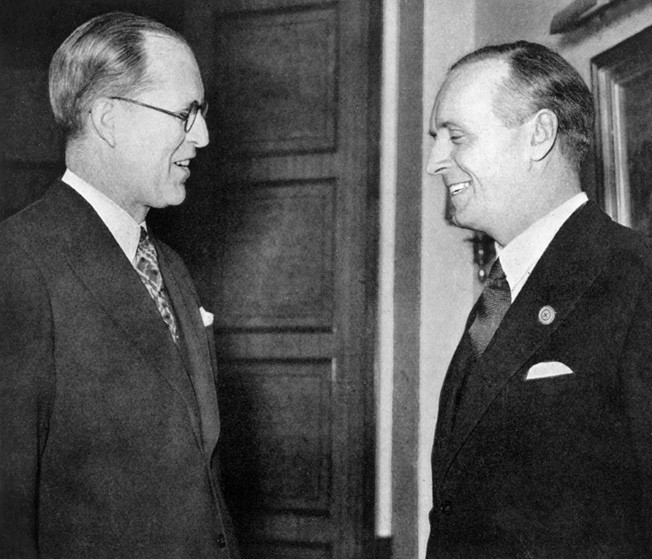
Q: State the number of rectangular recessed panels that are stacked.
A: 3